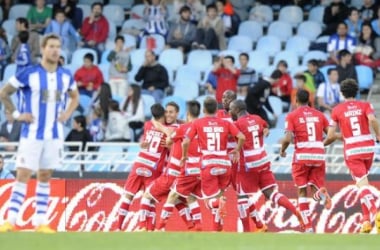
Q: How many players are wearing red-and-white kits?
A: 8